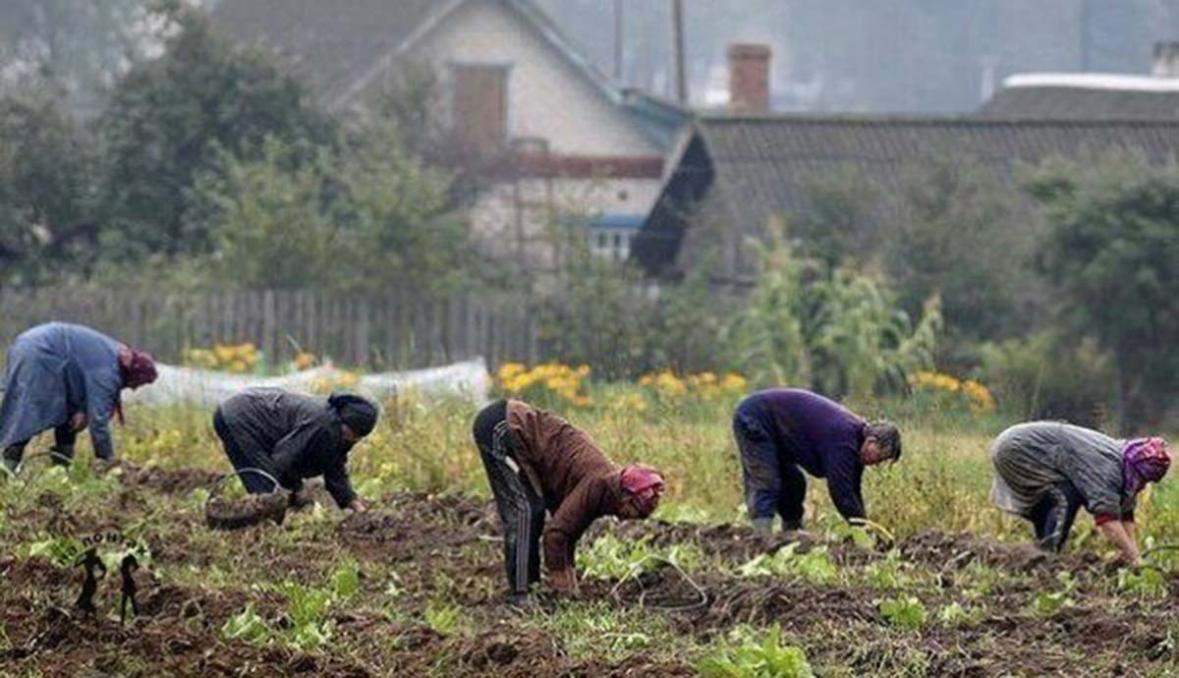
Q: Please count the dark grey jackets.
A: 1